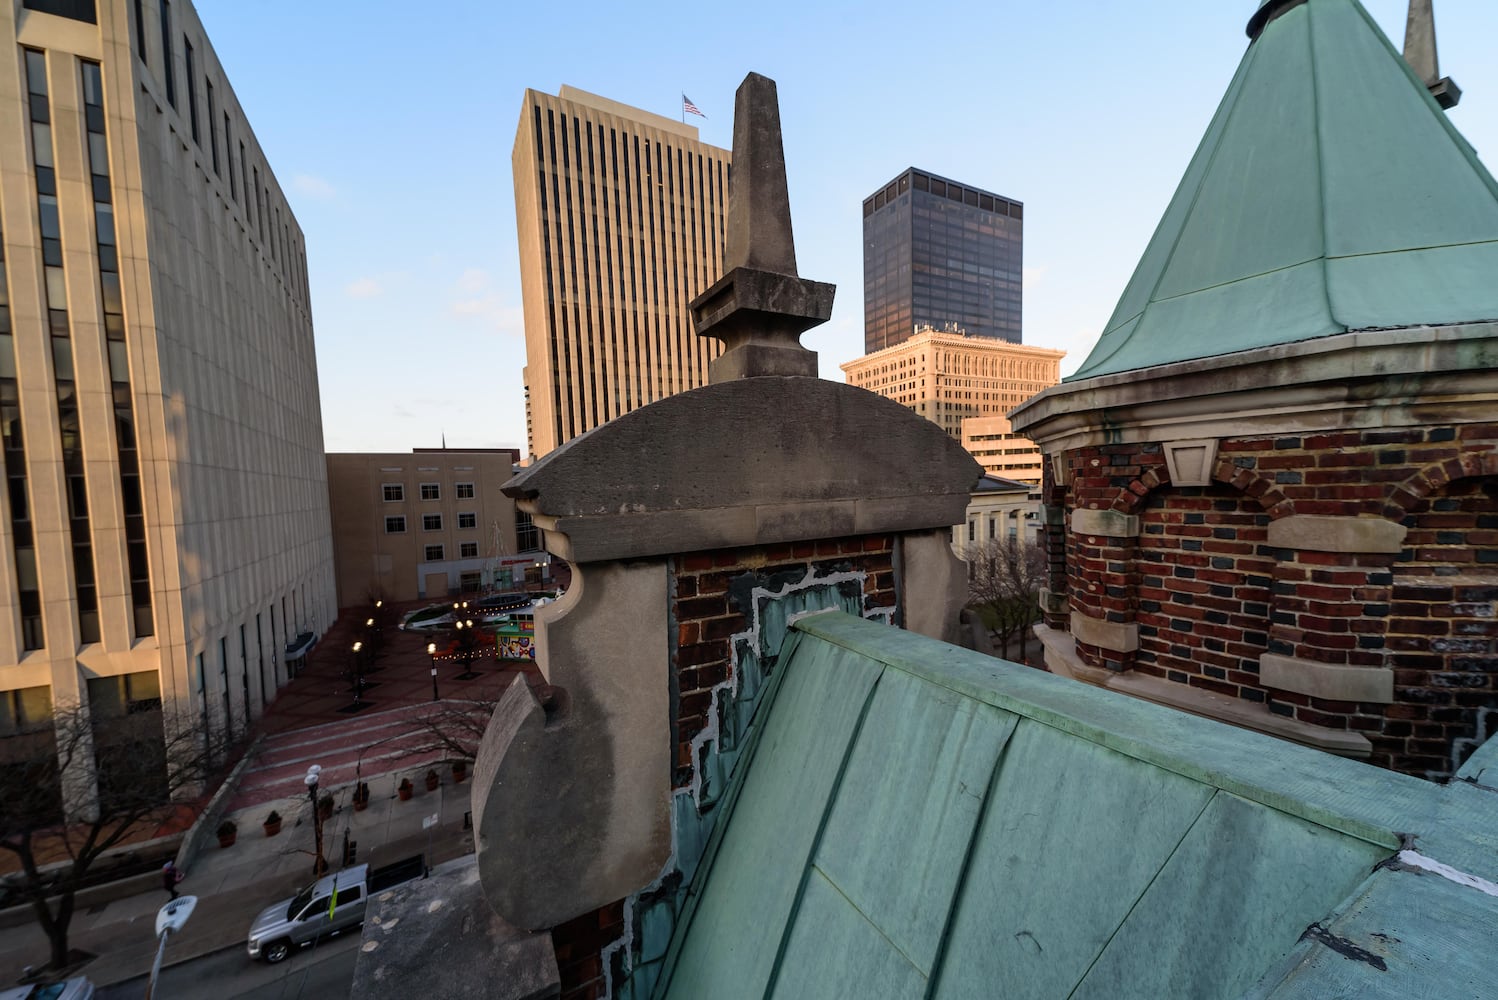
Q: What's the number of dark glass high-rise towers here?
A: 1